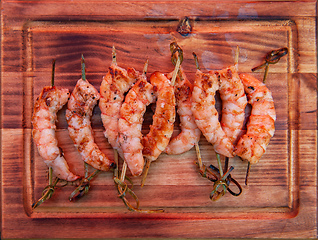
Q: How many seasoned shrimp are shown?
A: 9